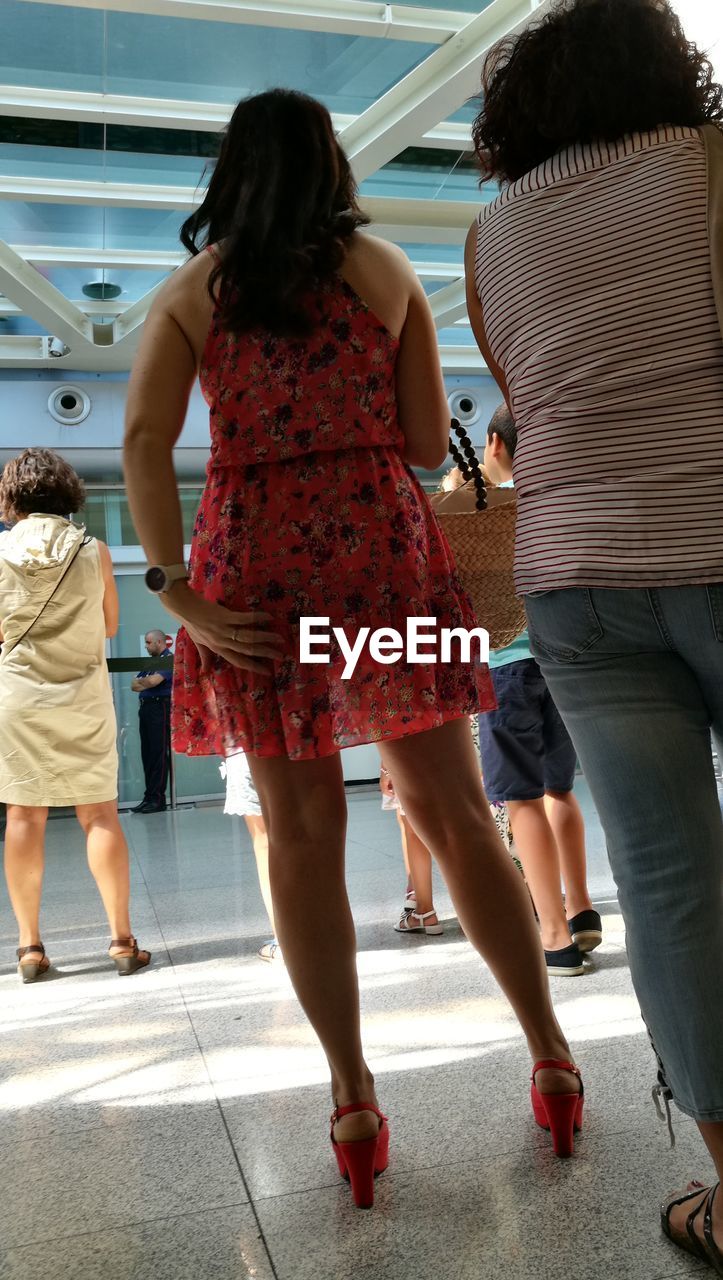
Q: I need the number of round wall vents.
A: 2